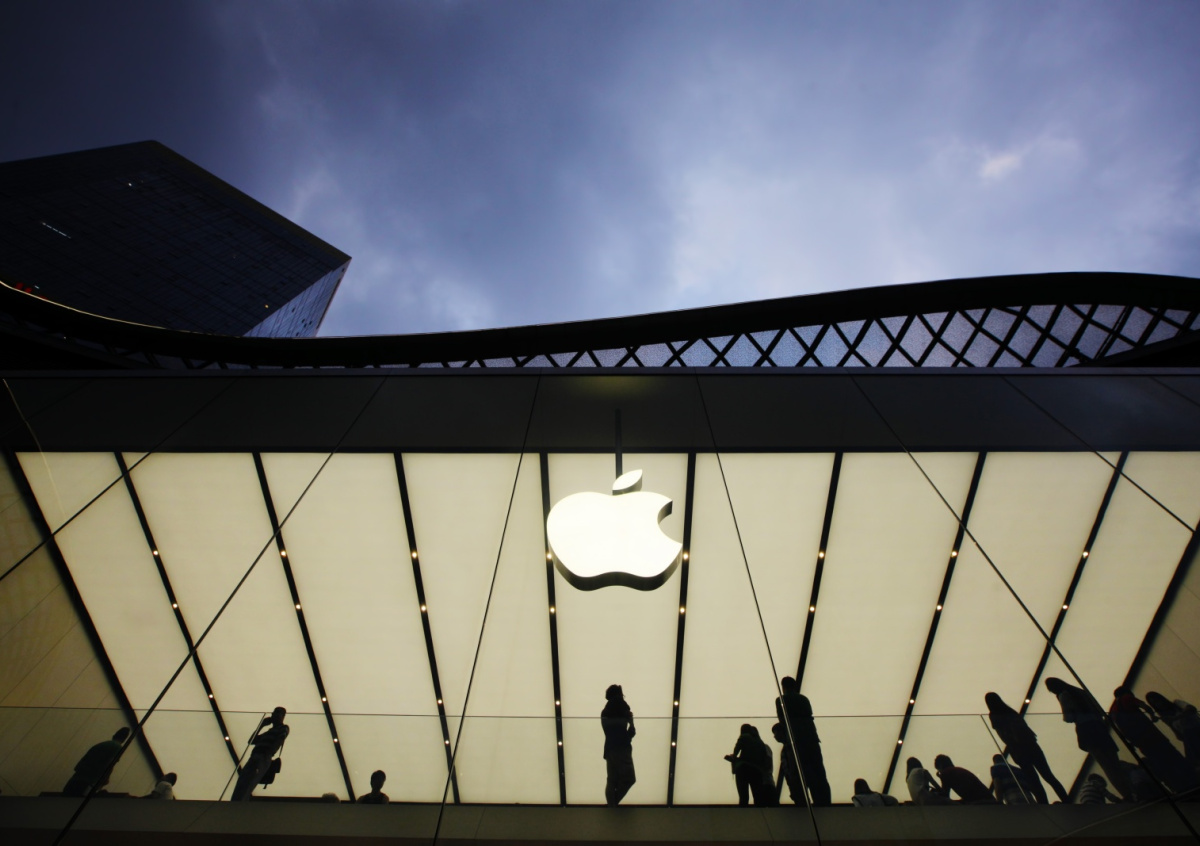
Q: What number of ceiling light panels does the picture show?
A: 9